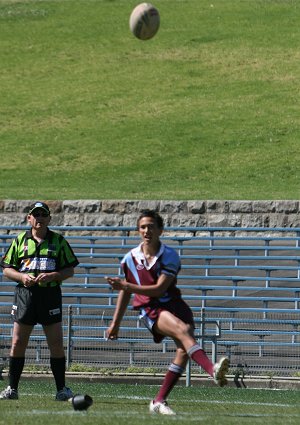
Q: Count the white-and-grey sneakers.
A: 2